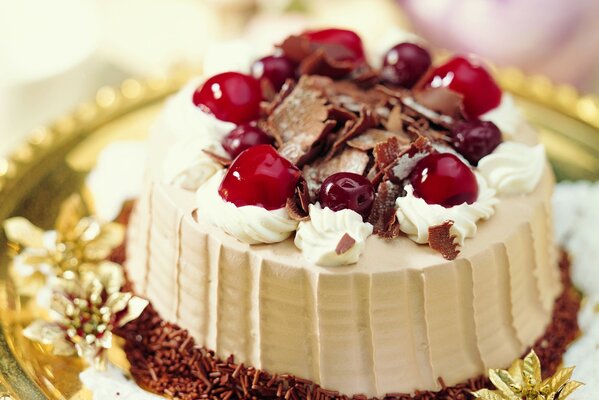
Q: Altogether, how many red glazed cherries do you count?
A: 5